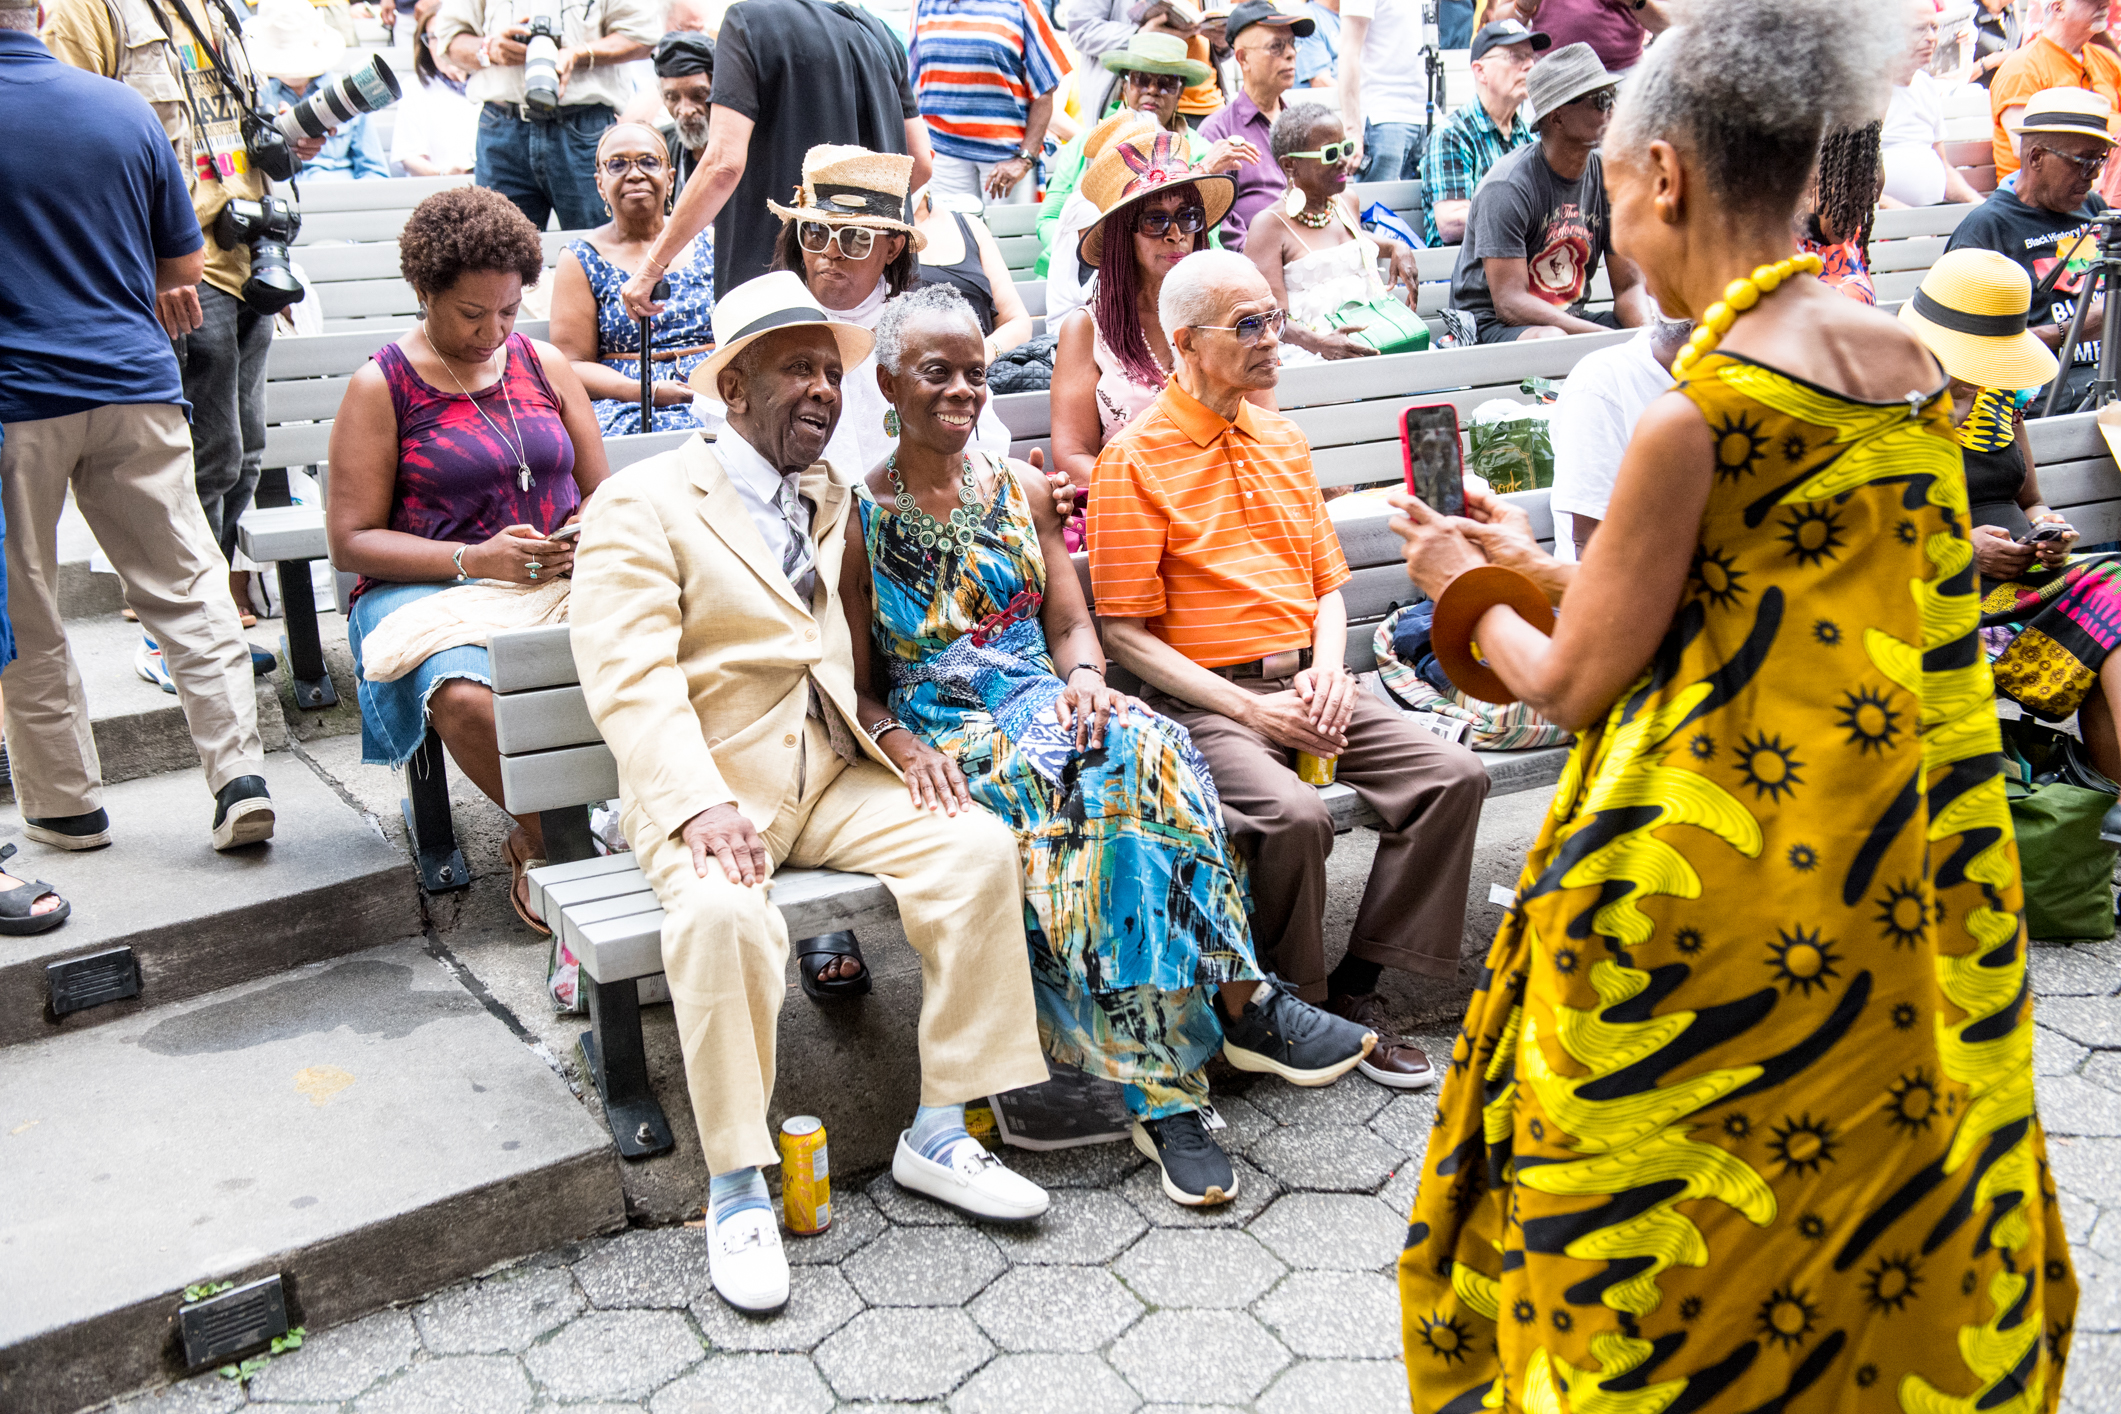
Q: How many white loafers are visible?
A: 2